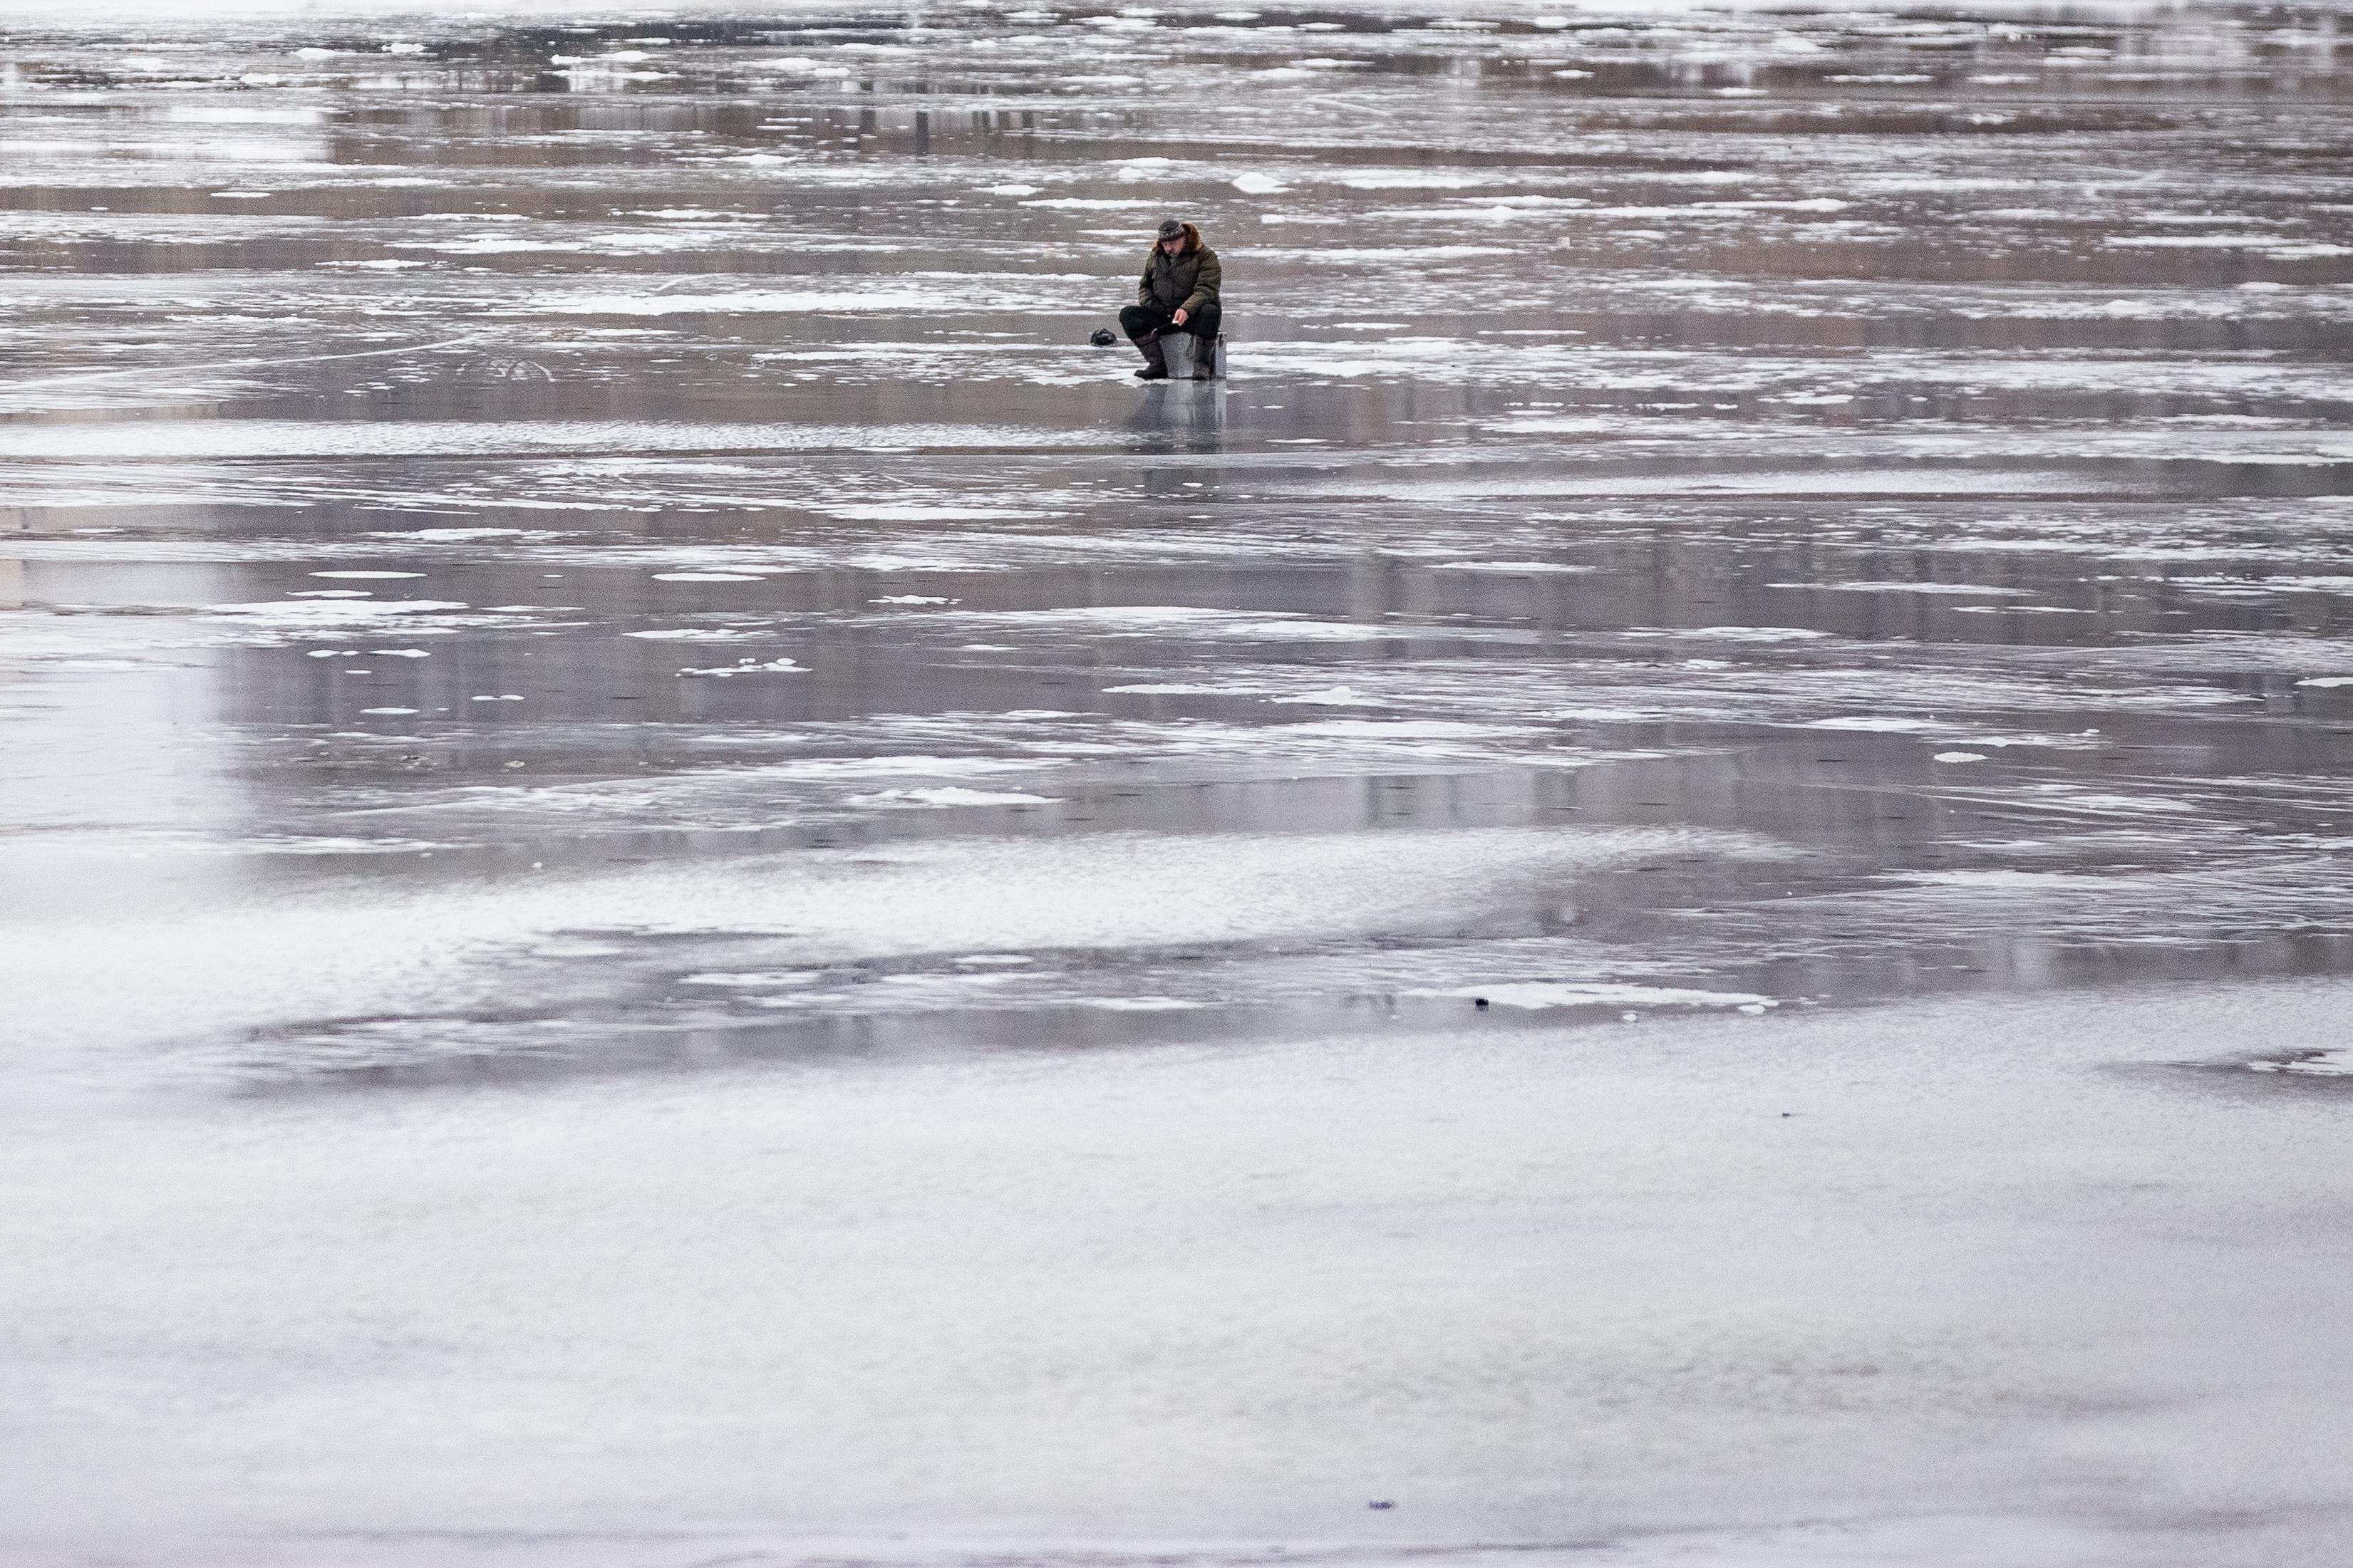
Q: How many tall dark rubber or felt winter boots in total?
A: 2